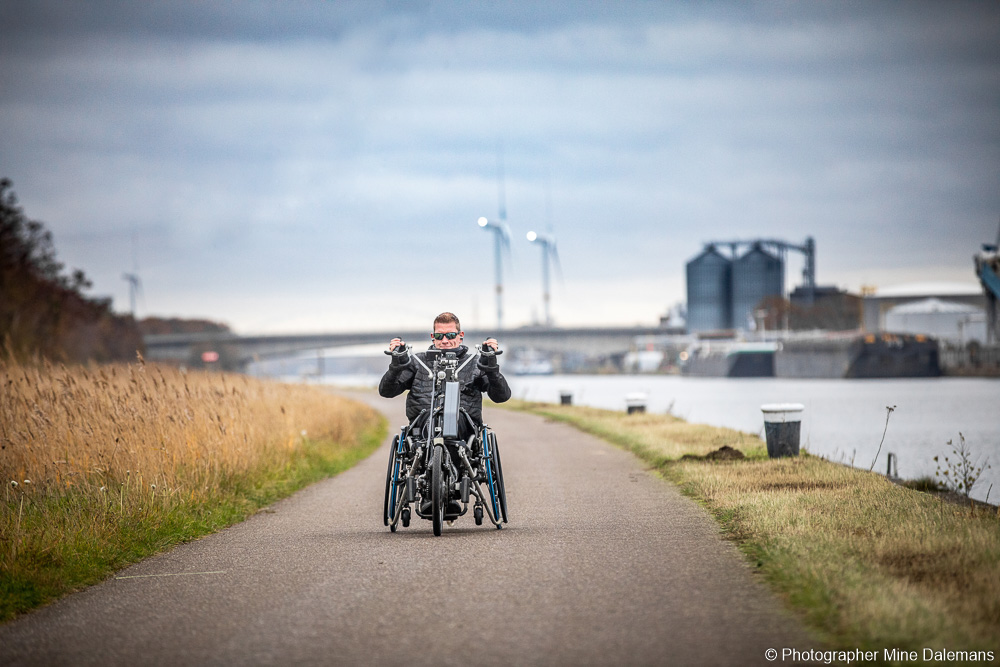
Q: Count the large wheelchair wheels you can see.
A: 2